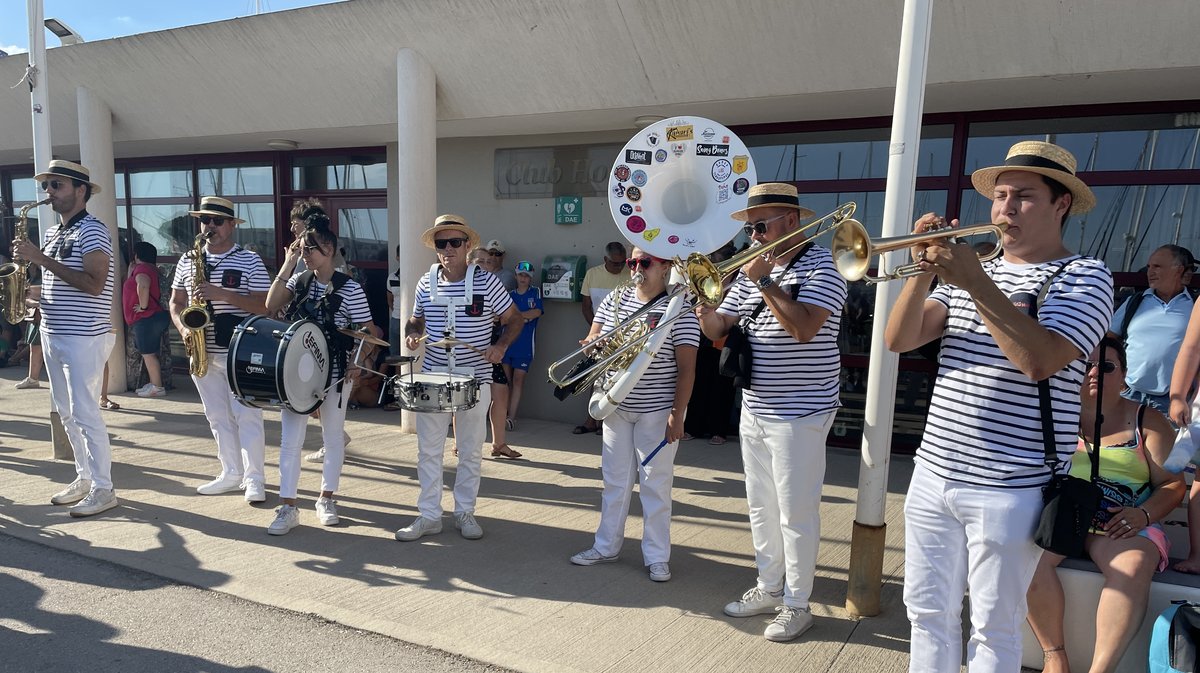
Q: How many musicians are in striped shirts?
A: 7